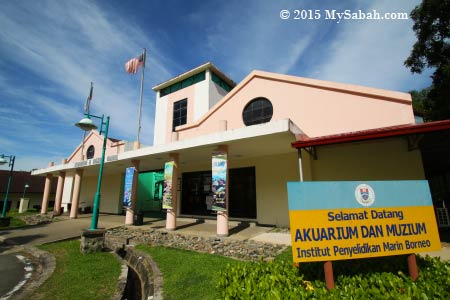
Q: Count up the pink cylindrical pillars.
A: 6